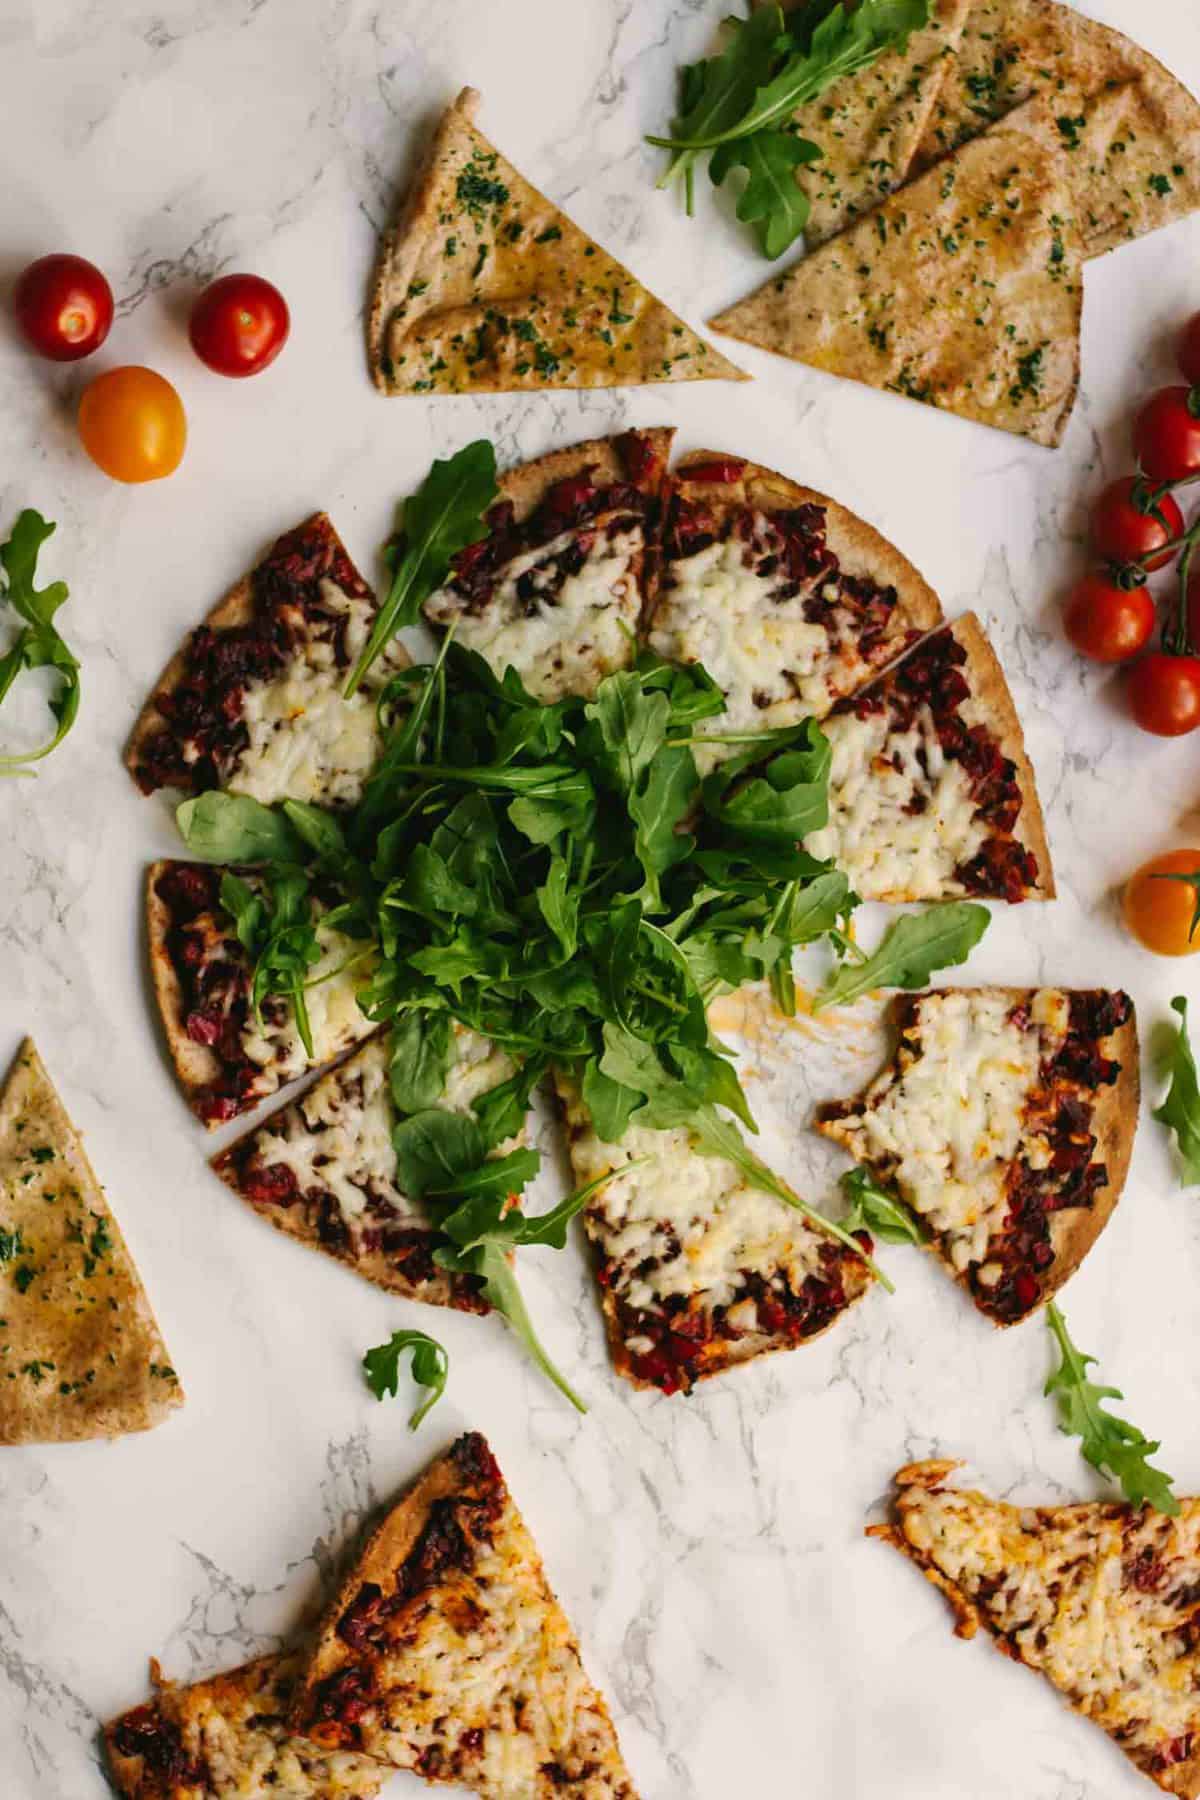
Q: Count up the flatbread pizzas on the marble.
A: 11